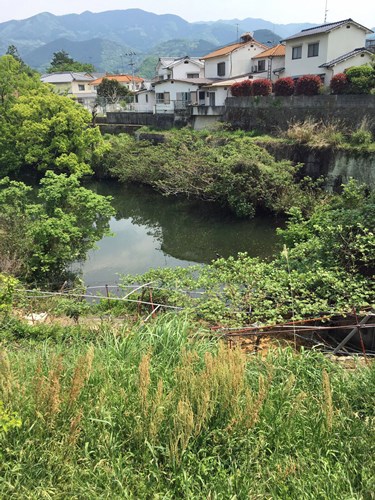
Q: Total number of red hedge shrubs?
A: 5